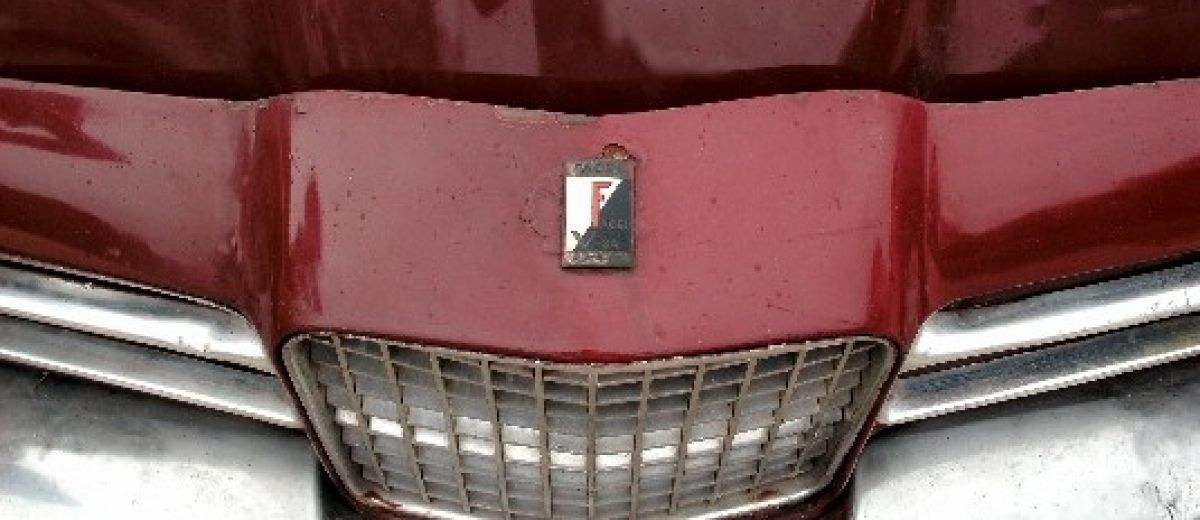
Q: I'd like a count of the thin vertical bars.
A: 11